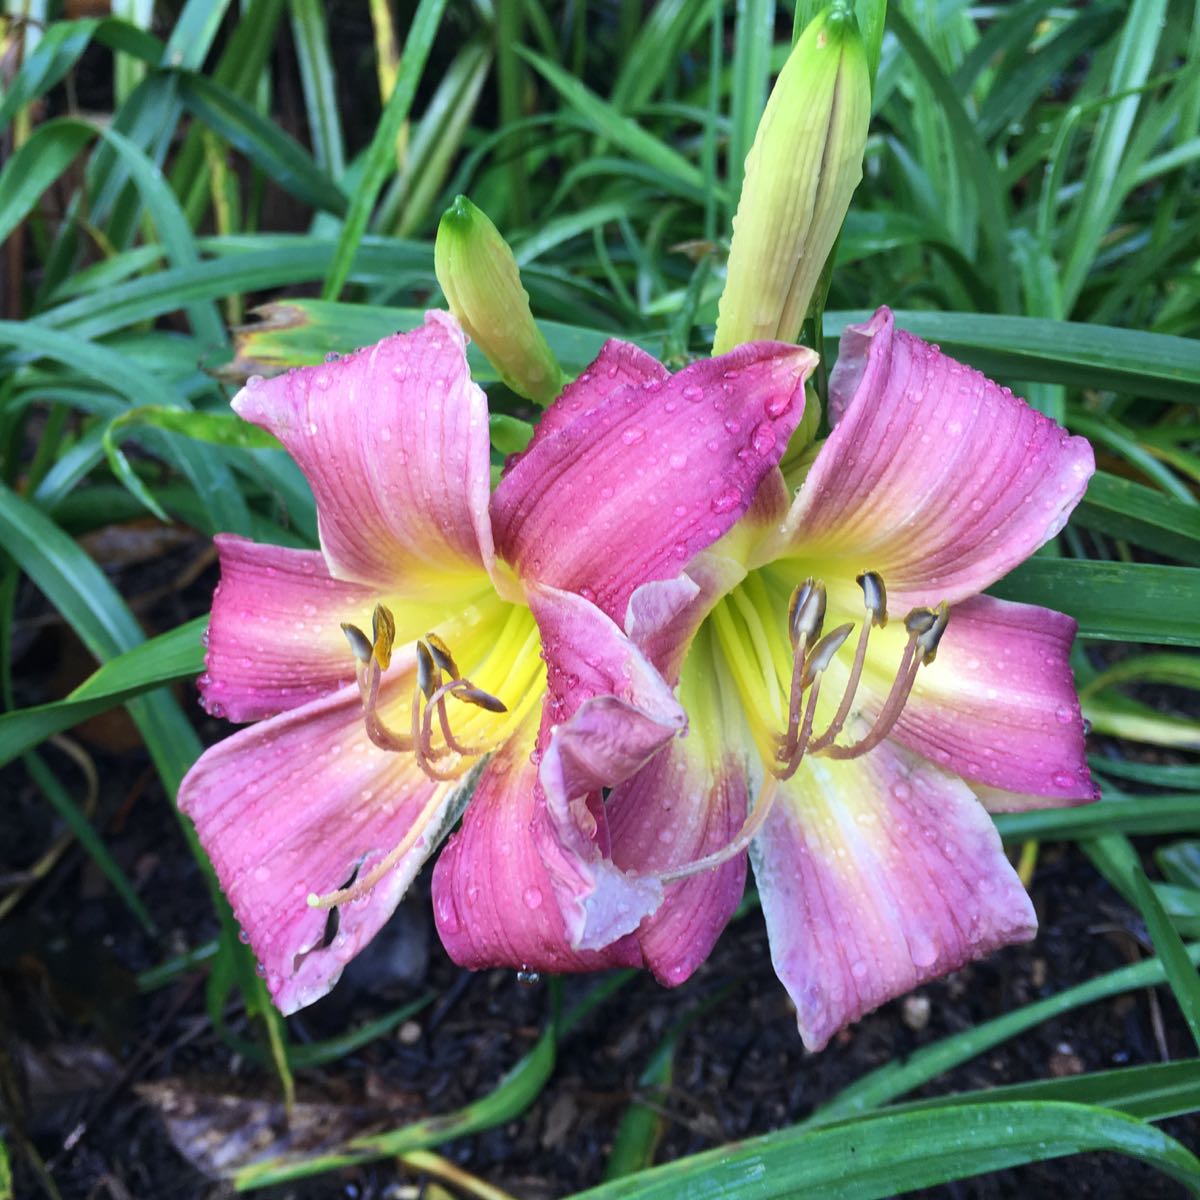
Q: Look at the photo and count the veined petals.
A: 12